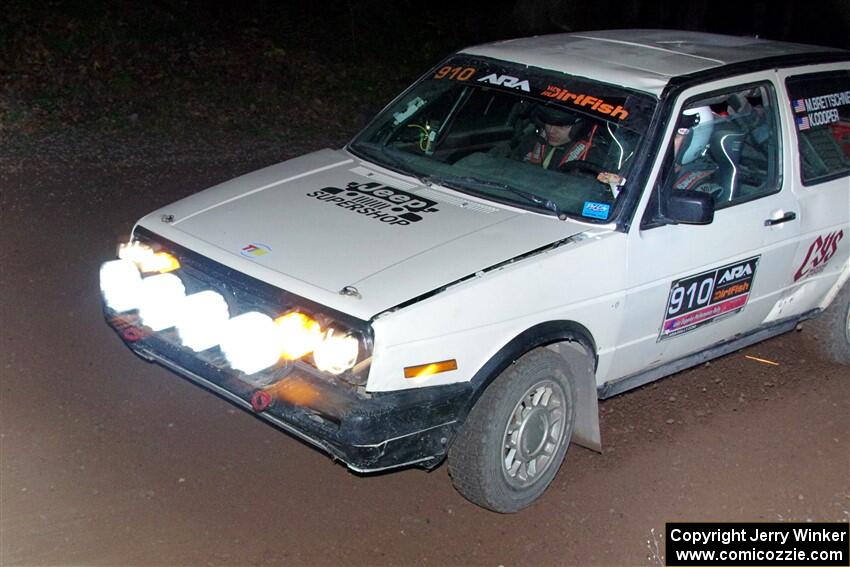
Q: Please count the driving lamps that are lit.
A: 4